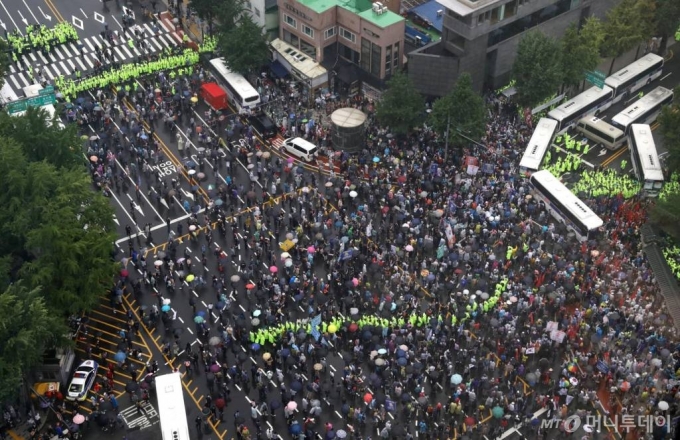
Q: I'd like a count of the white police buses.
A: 8